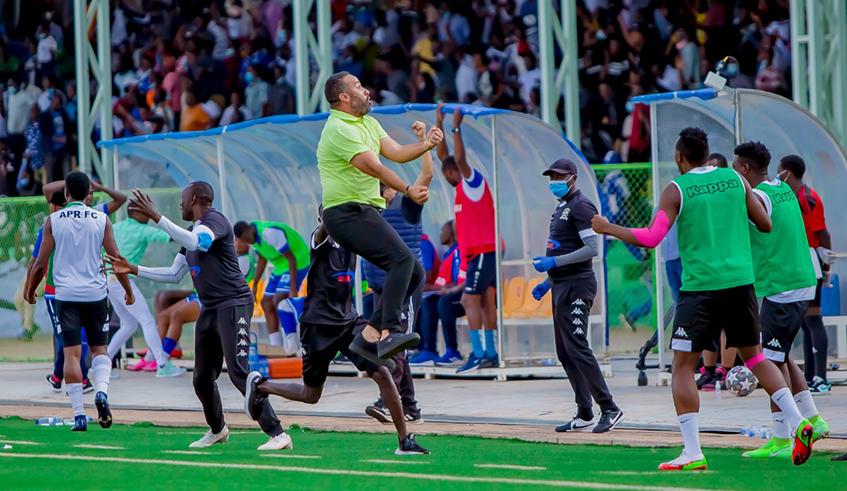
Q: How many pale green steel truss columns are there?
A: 4